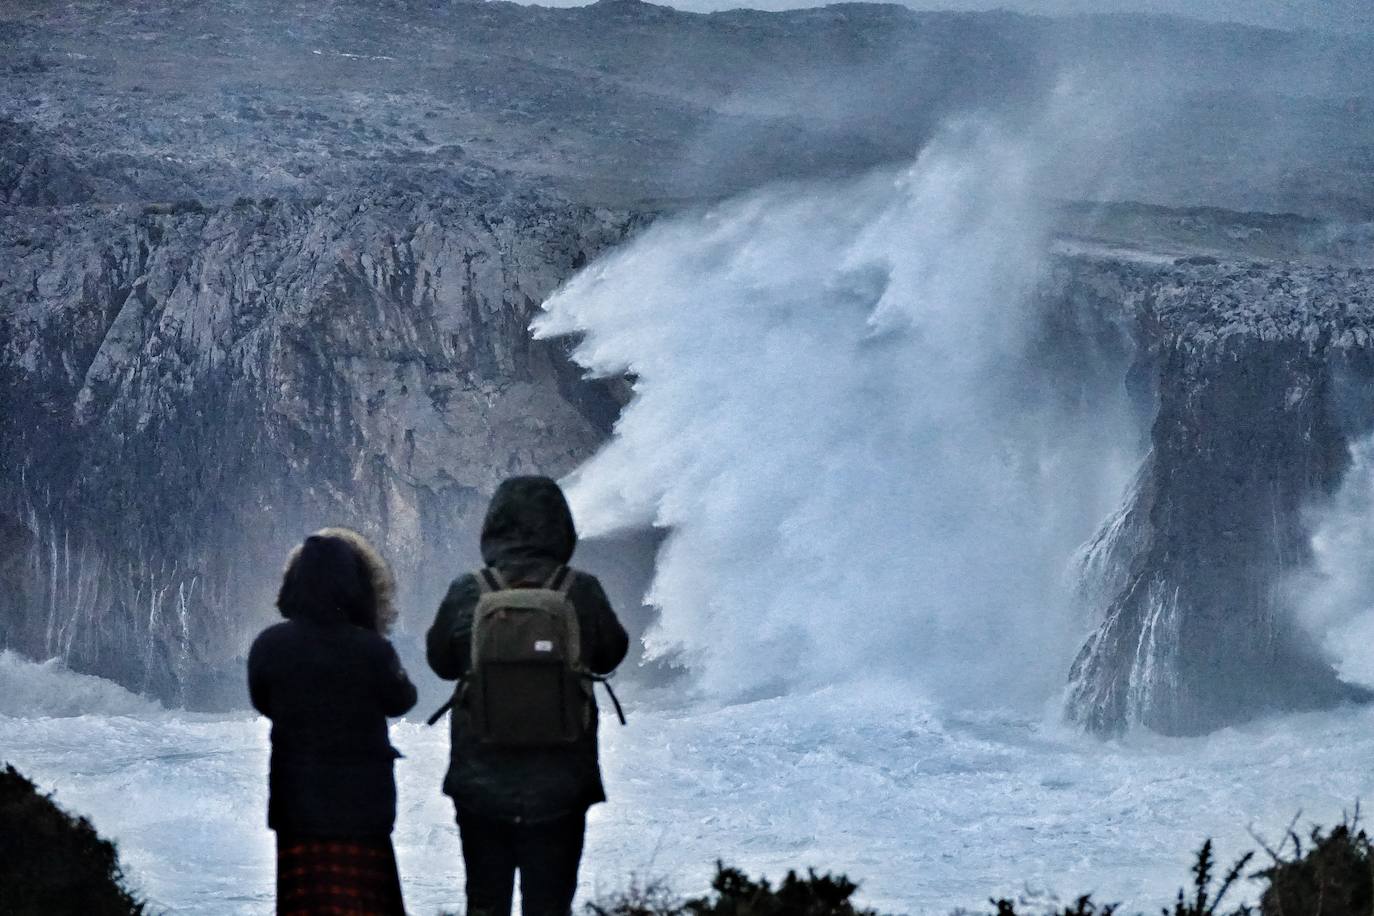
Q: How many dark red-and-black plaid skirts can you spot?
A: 1